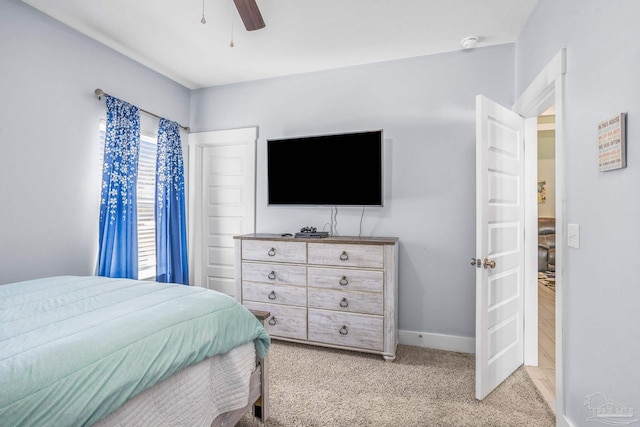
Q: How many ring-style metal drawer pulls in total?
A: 8